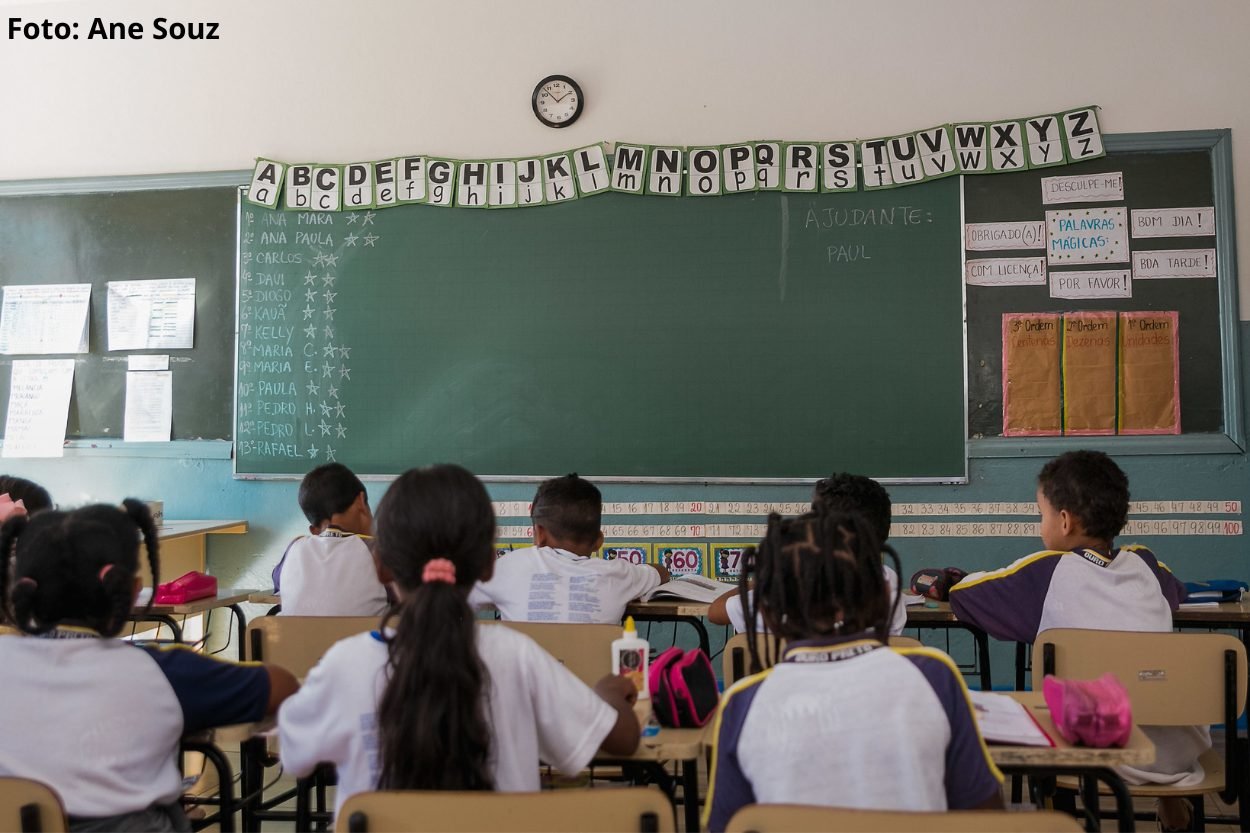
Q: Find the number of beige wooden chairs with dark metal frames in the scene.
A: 7